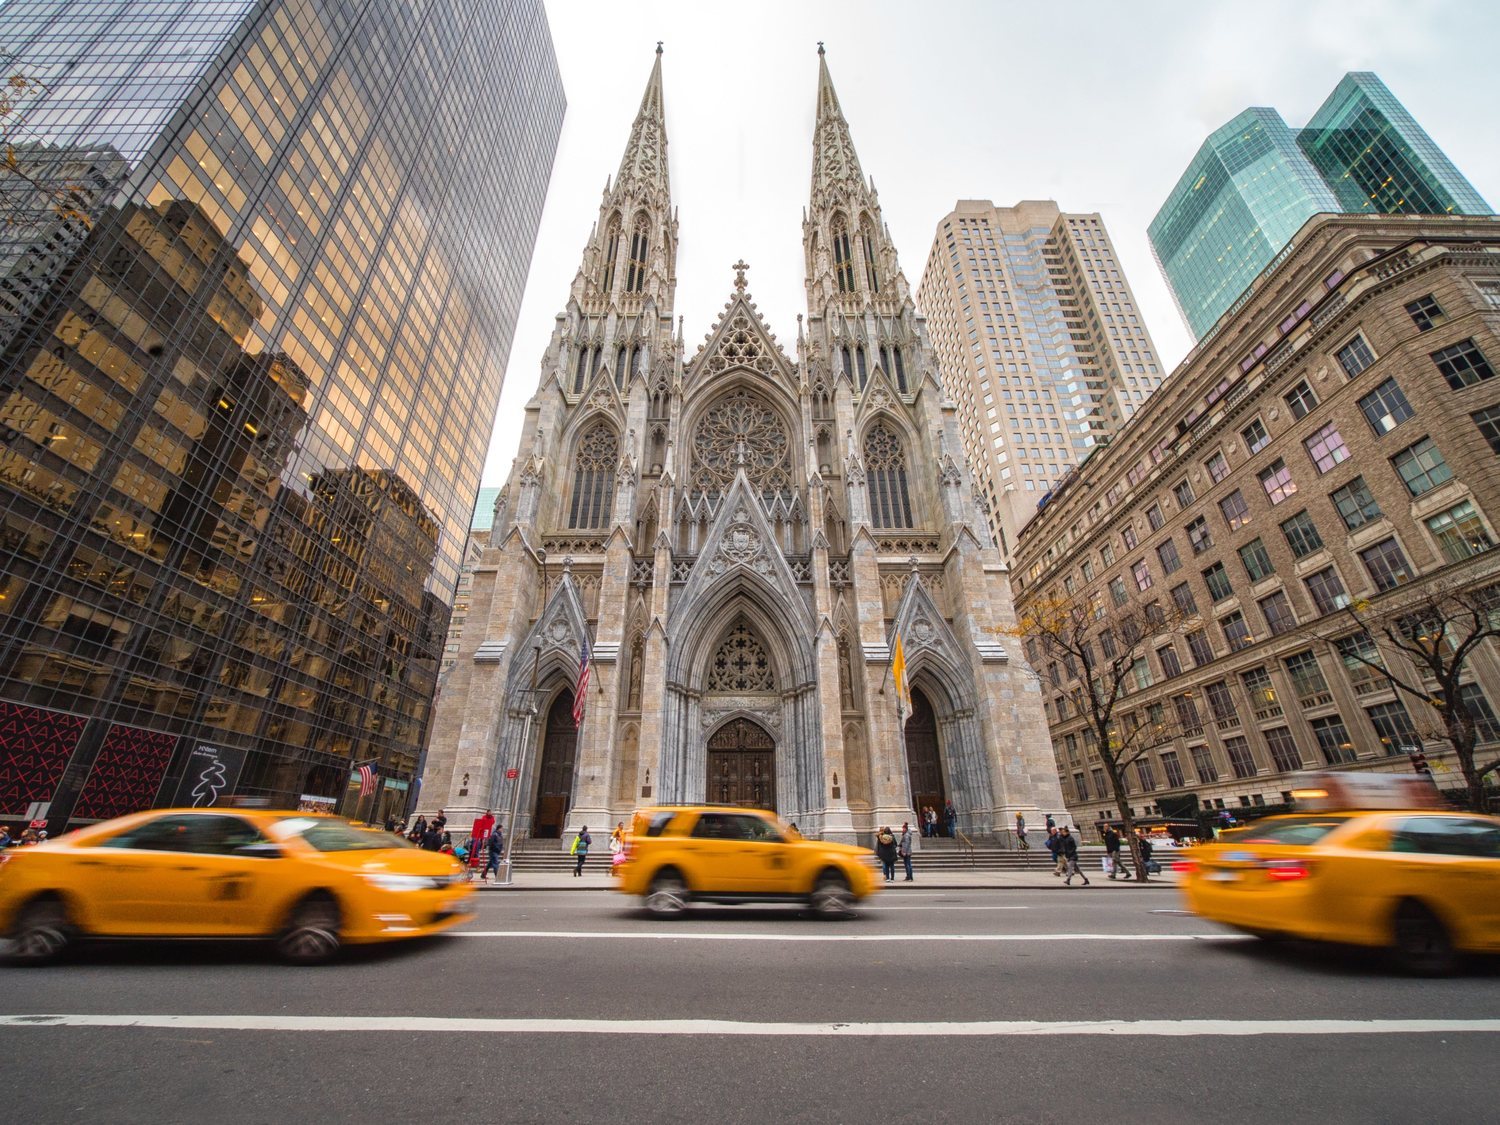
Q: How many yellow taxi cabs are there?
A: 3